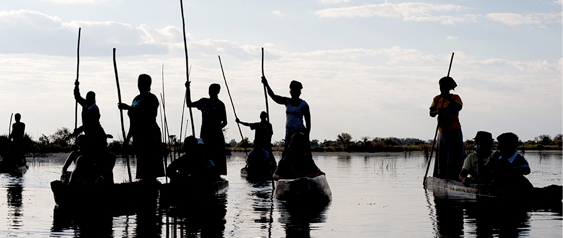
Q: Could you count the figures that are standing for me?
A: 7